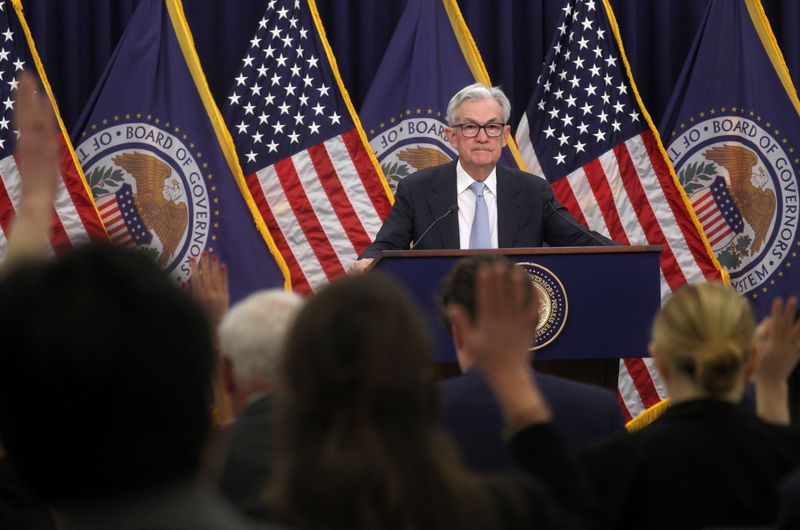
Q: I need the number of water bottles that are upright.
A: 0